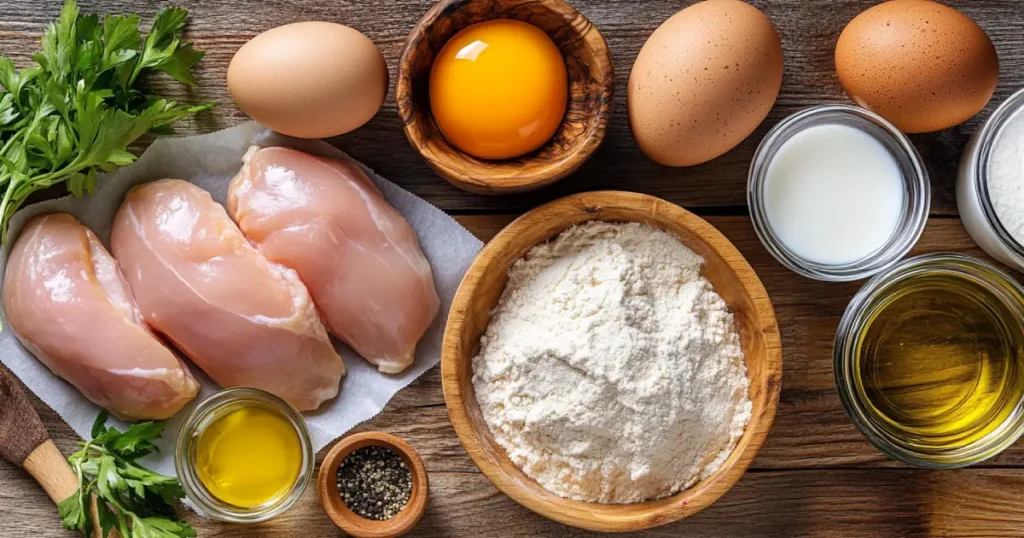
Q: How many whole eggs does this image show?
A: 3